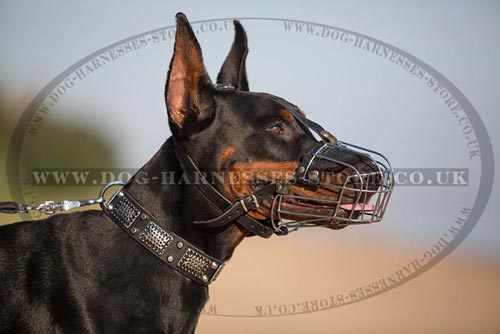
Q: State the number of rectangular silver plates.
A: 3